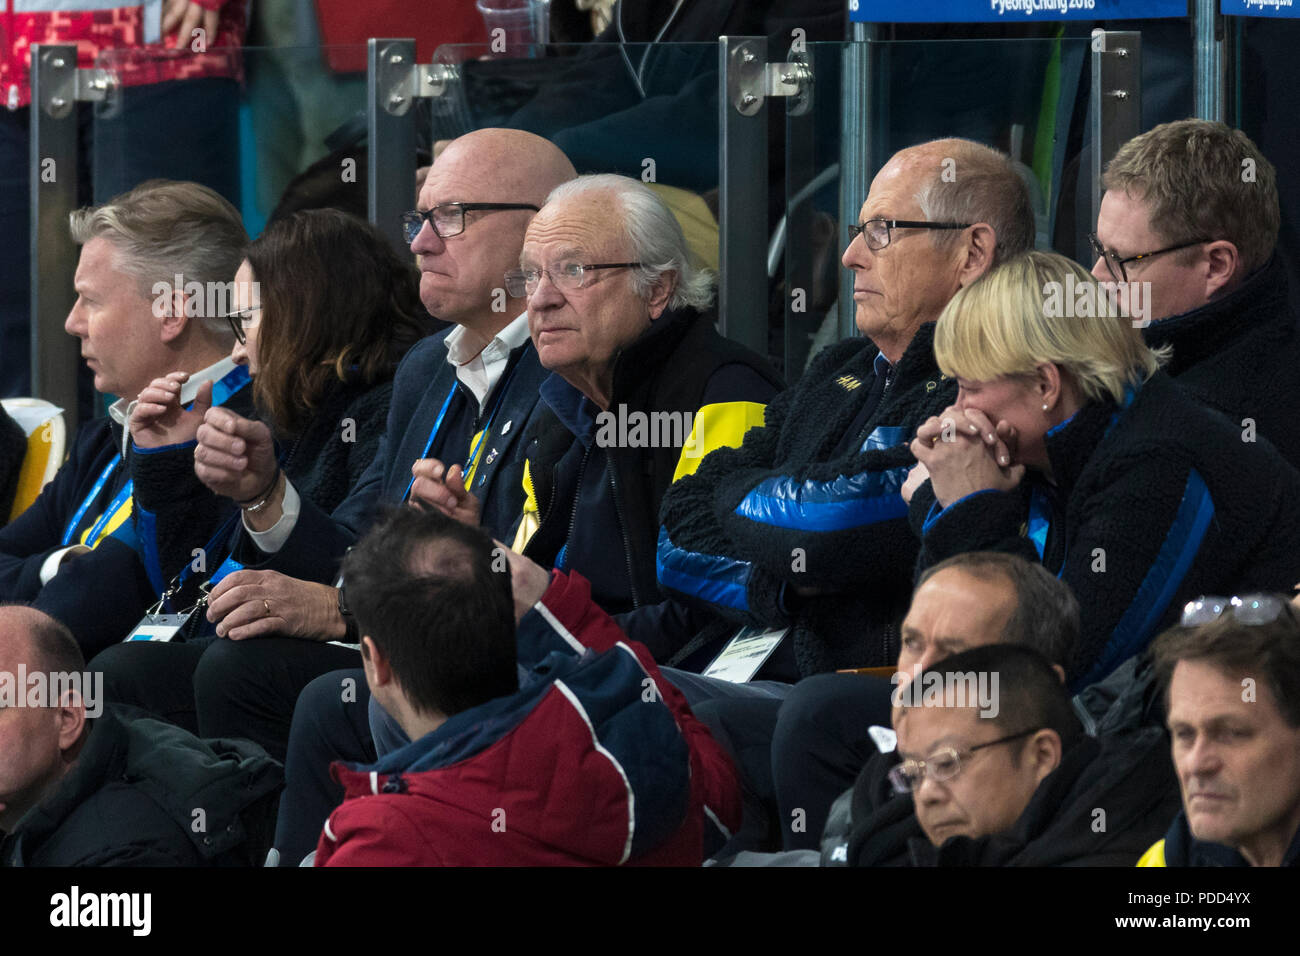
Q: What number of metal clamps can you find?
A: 3